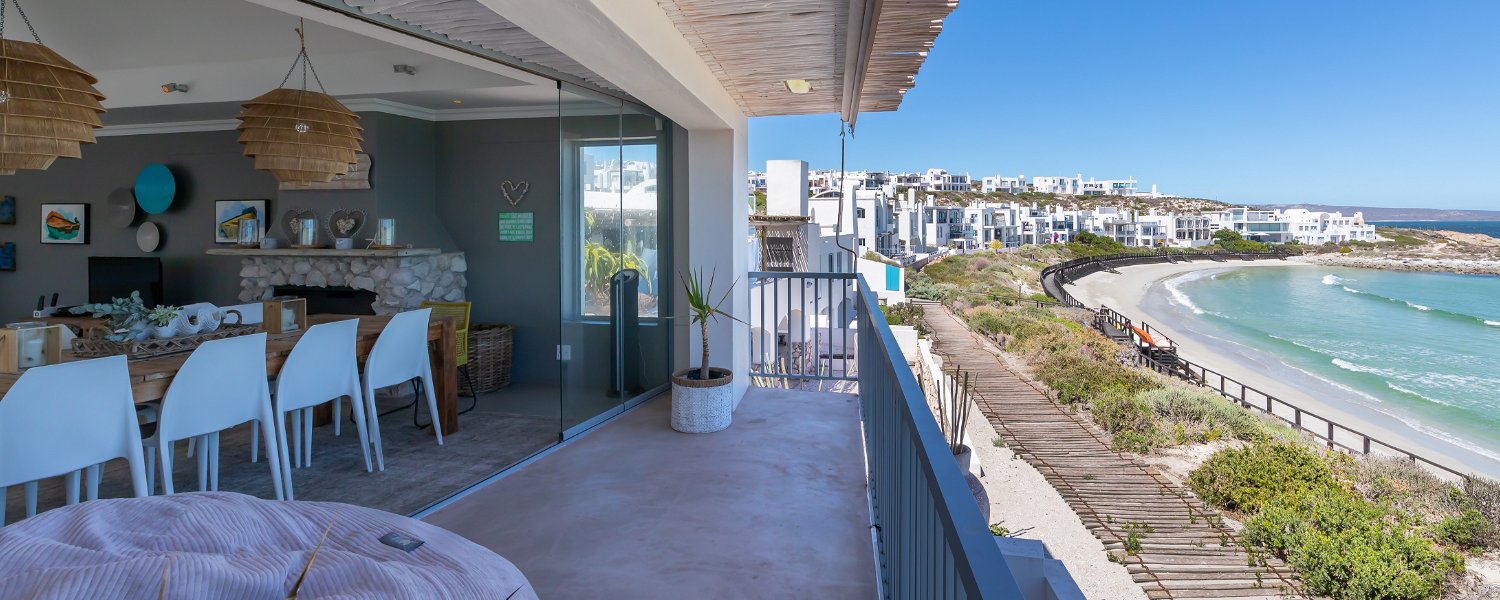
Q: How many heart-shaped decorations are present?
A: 3